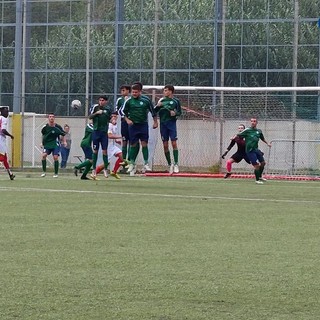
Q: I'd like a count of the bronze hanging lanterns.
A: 0